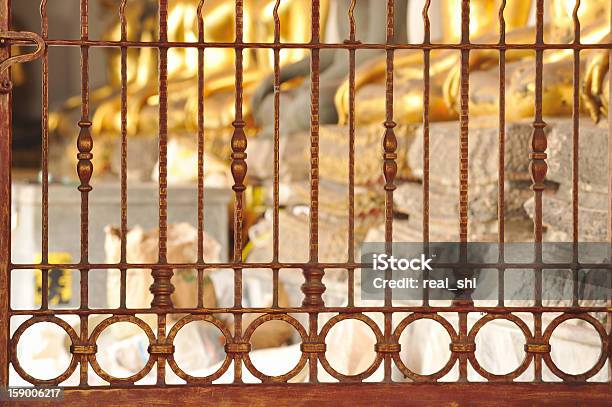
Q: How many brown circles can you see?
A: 8